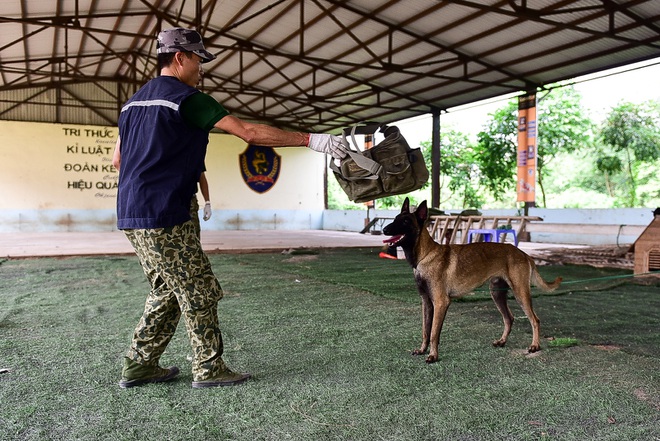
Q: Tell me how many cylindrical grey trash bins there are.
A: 0